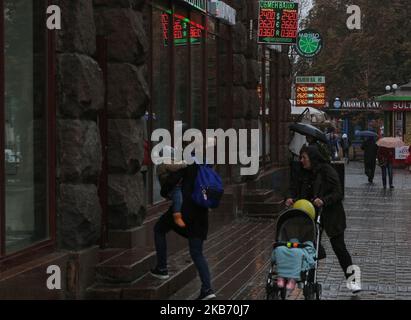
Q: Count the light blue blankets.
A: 1